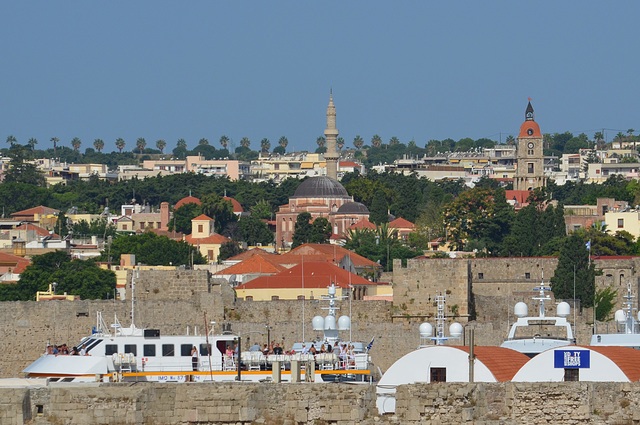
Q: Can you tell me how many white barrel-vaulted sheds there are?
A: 2